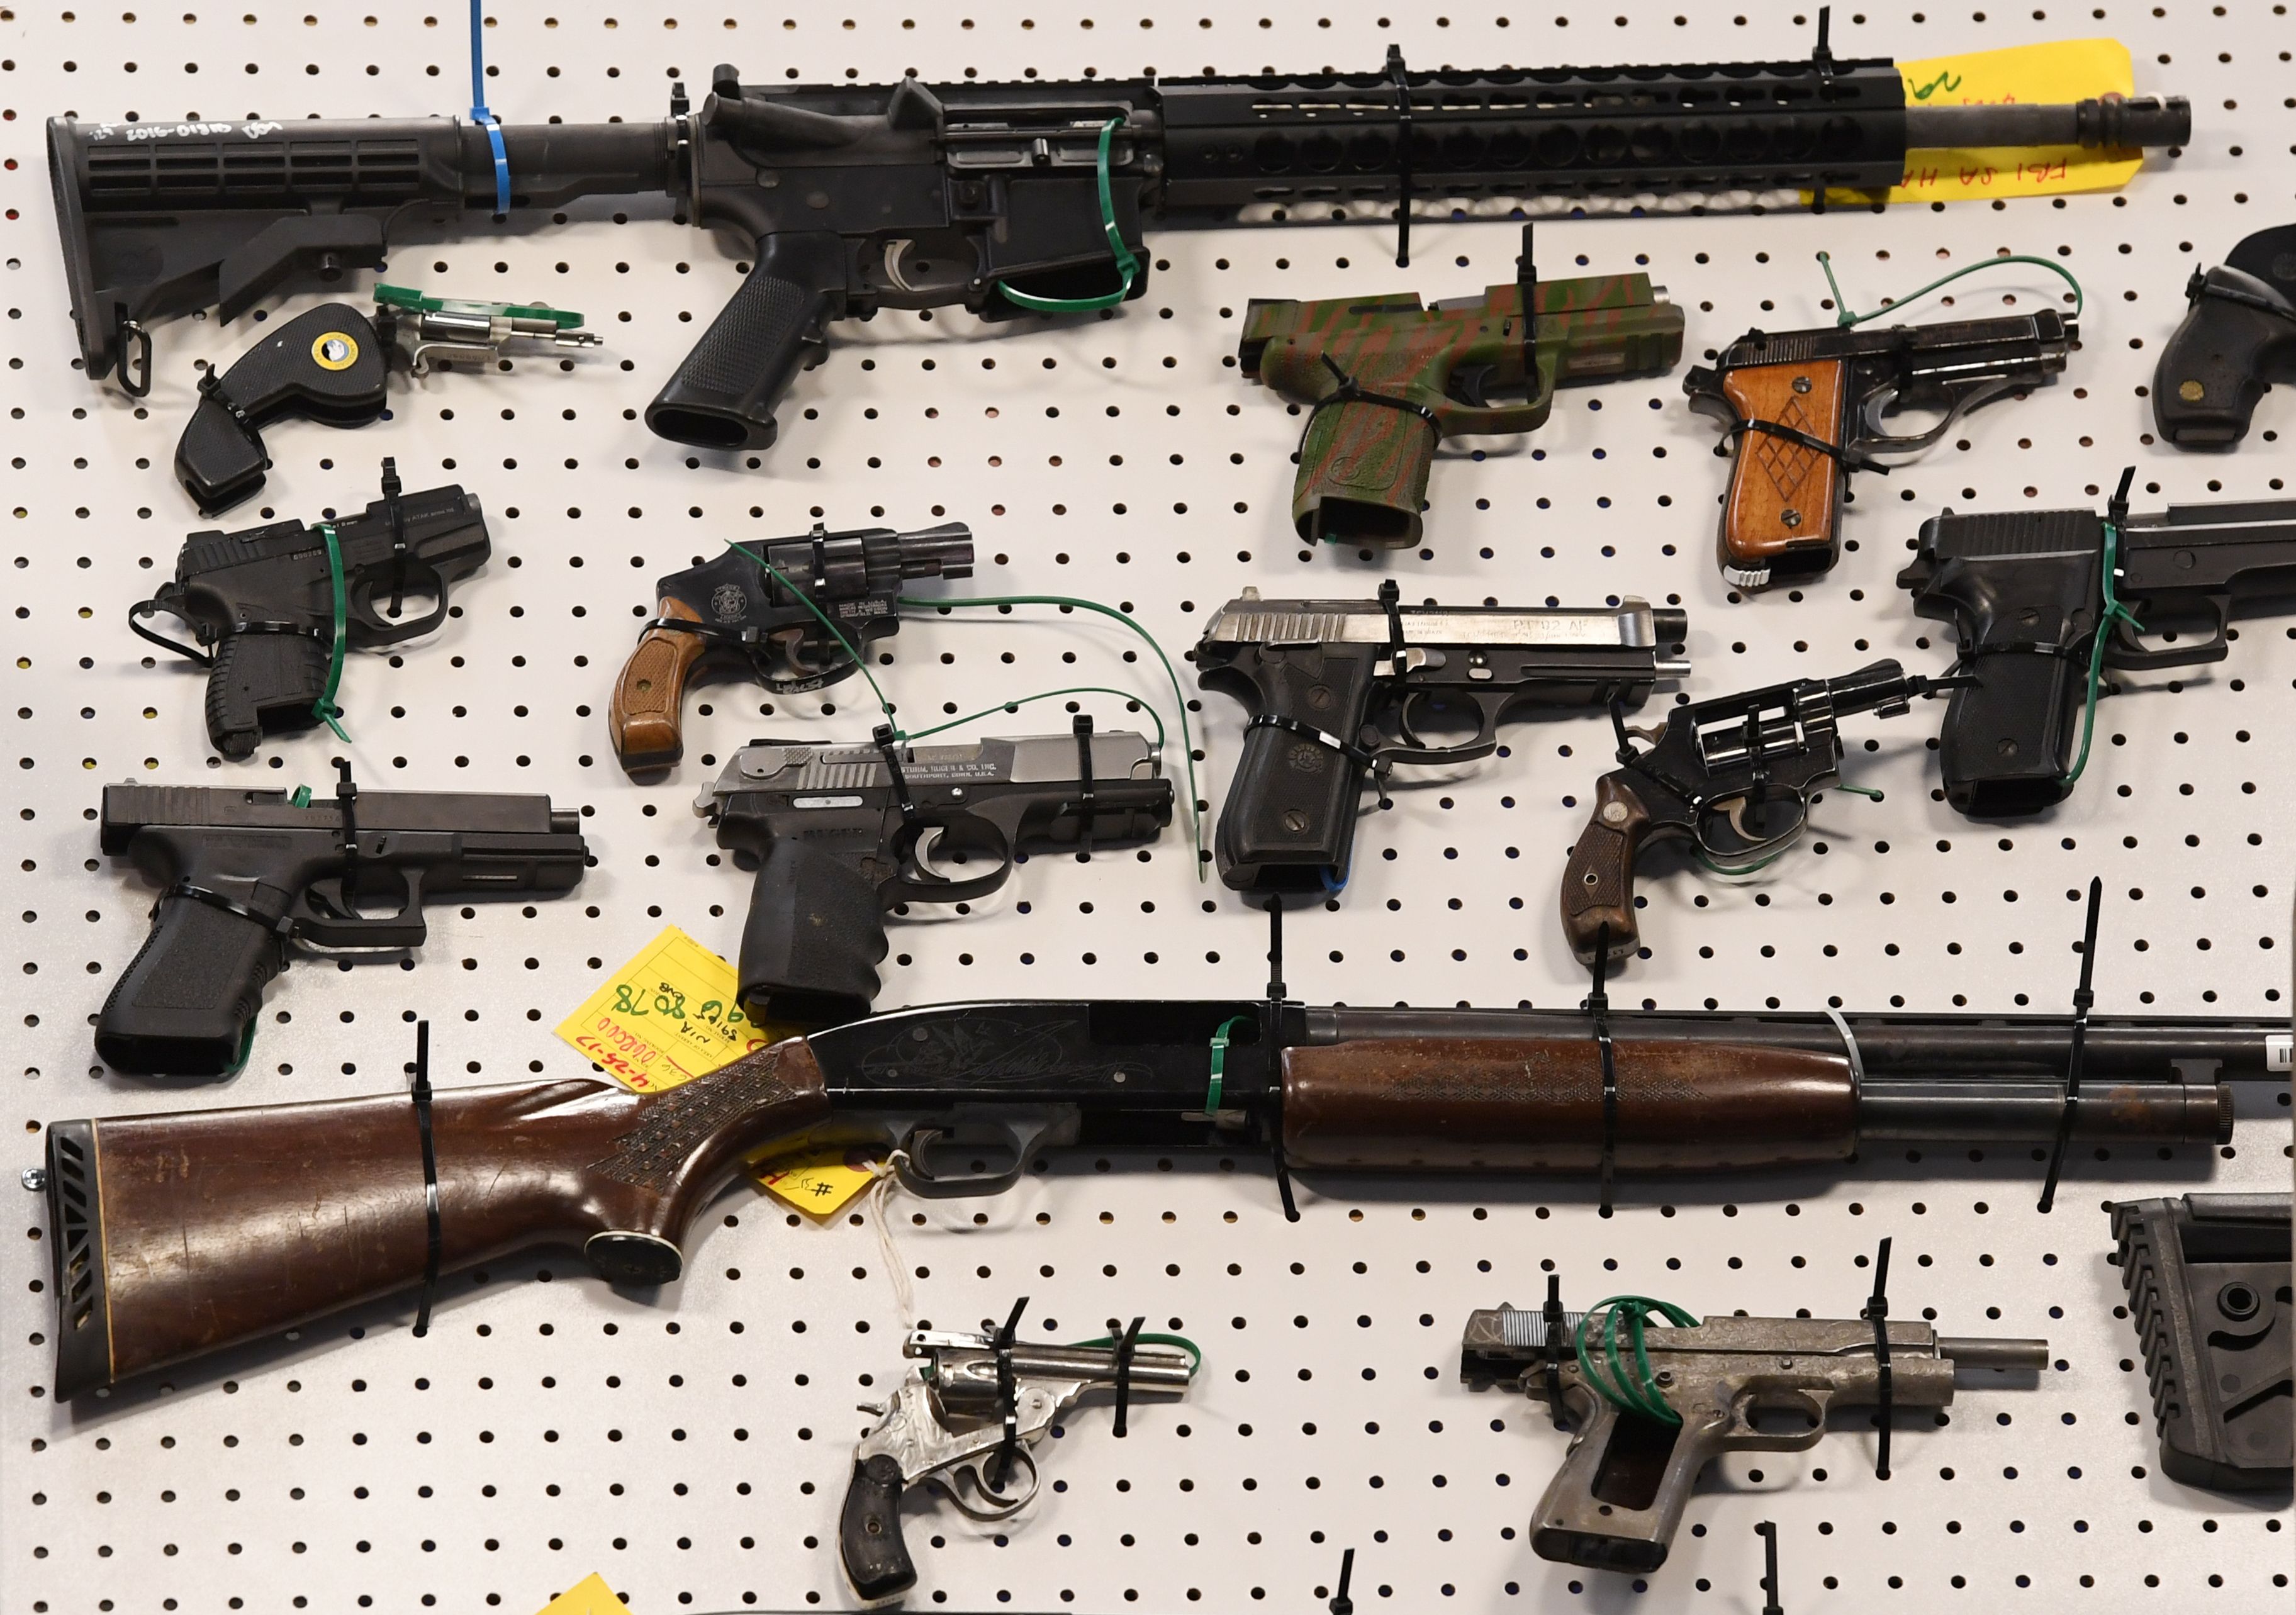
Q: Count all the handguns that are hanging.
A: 13